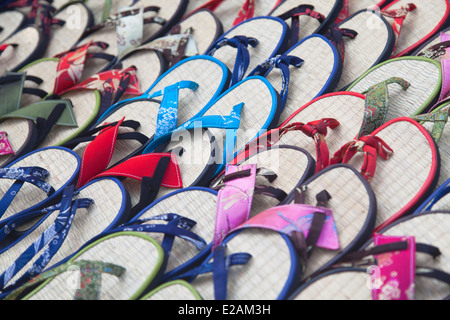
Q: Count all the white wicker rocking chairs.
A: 0